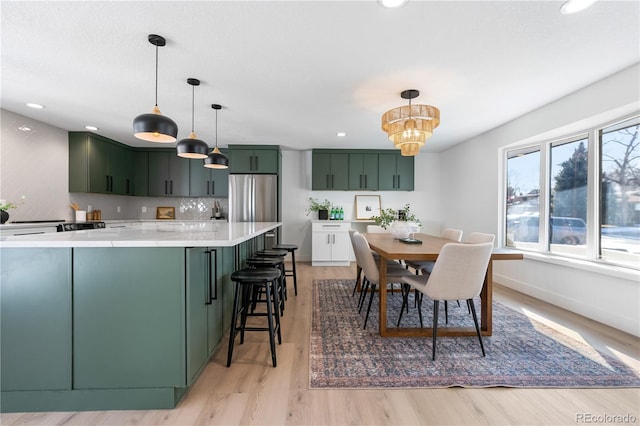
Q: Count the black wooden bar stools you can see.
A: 4